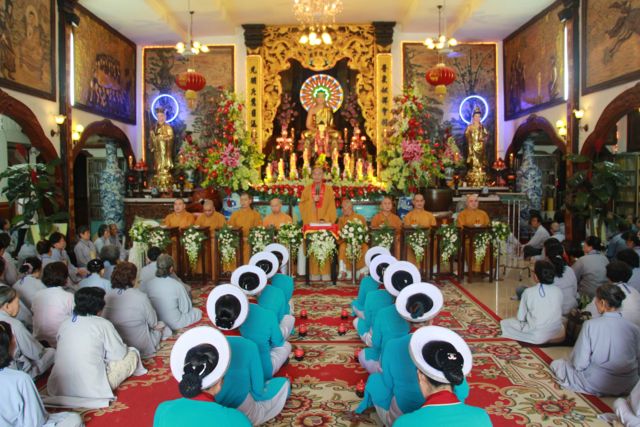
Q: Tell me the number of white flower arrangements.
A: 13